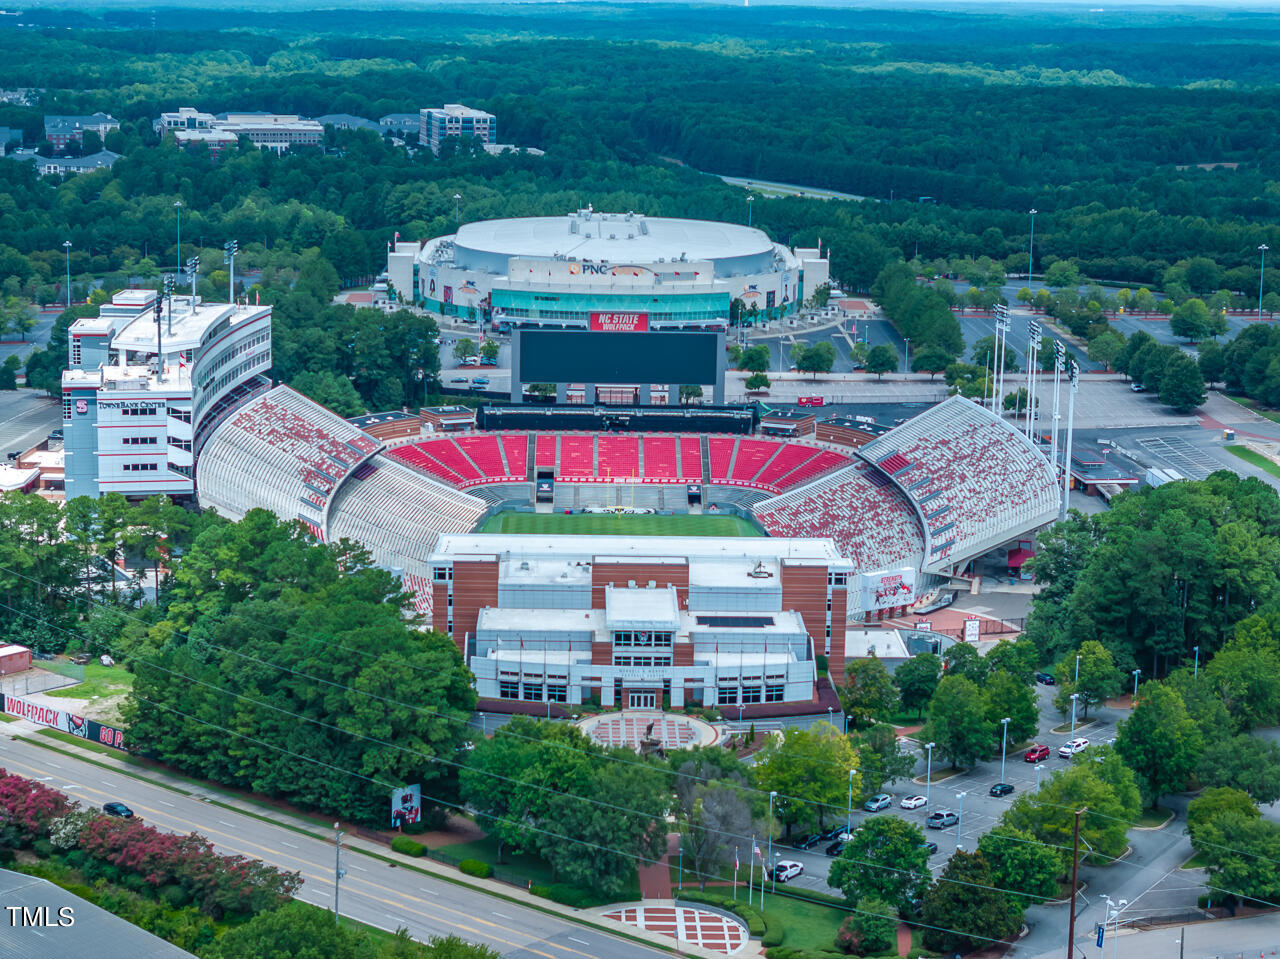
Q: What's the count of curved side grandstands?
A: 2